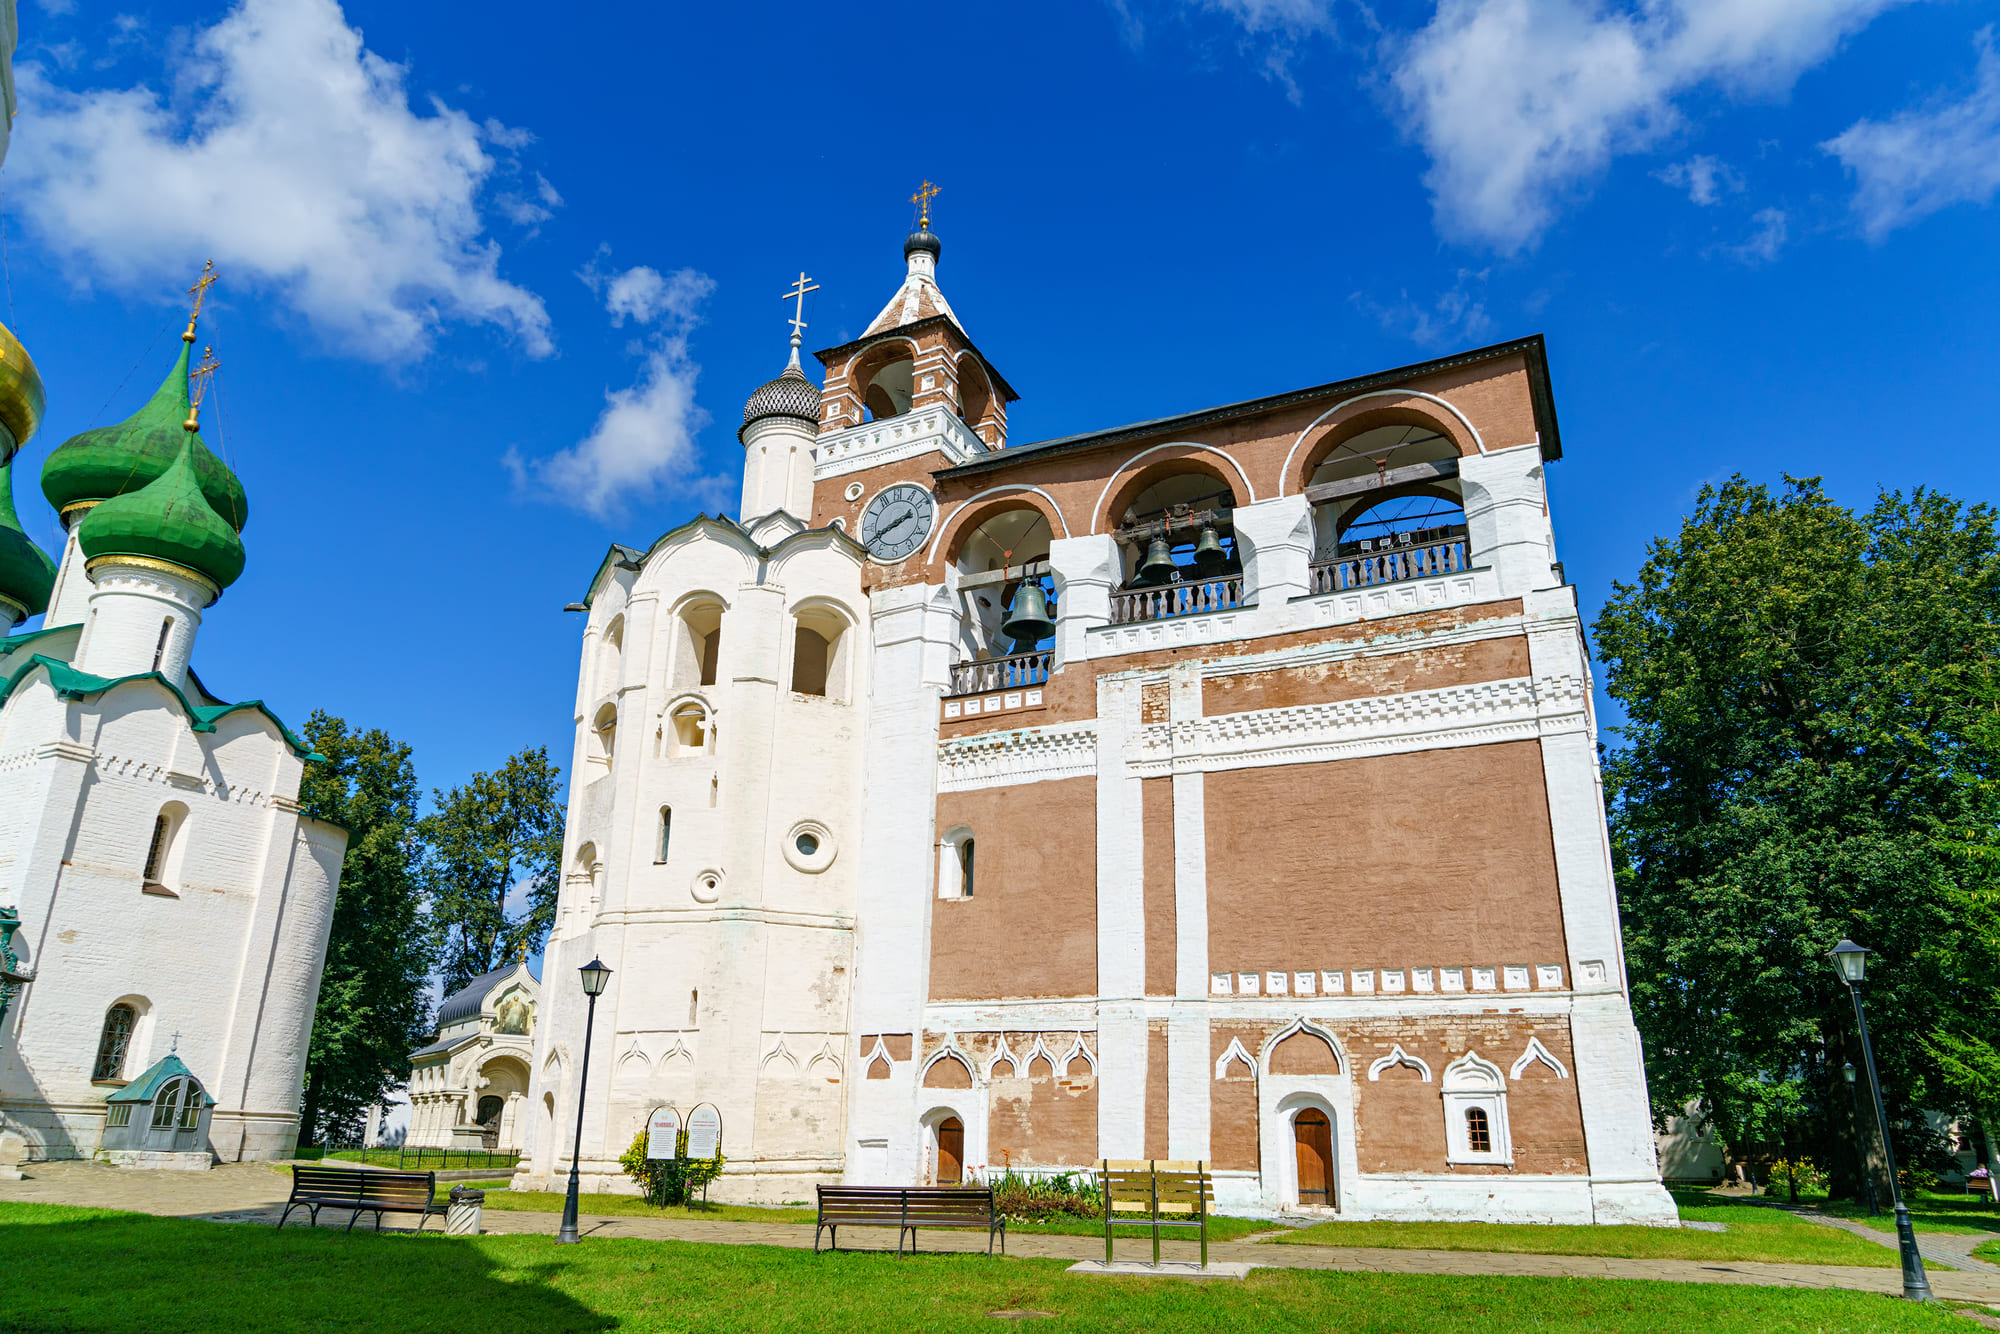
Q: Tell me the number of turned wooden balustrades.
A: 3